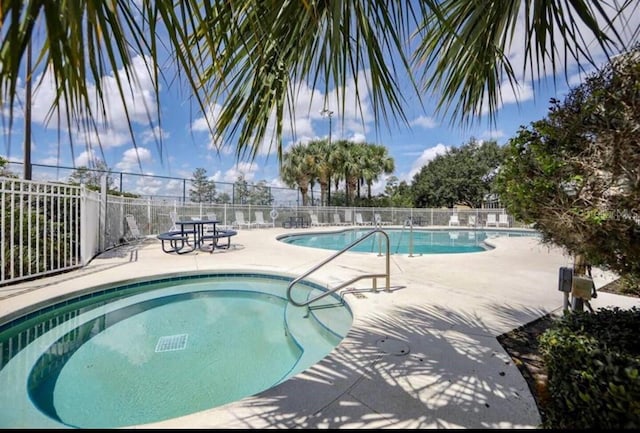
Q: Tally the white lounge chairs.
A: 13